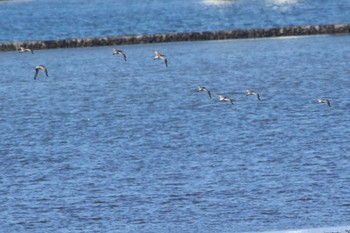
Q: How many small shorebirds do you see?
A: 8